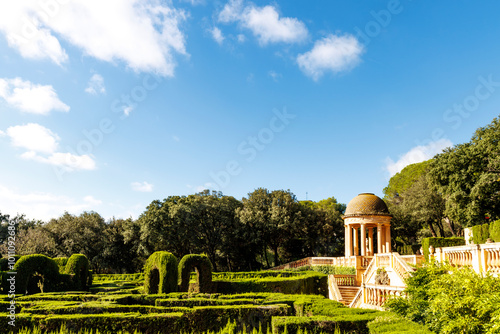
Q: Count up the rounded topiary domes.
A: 4